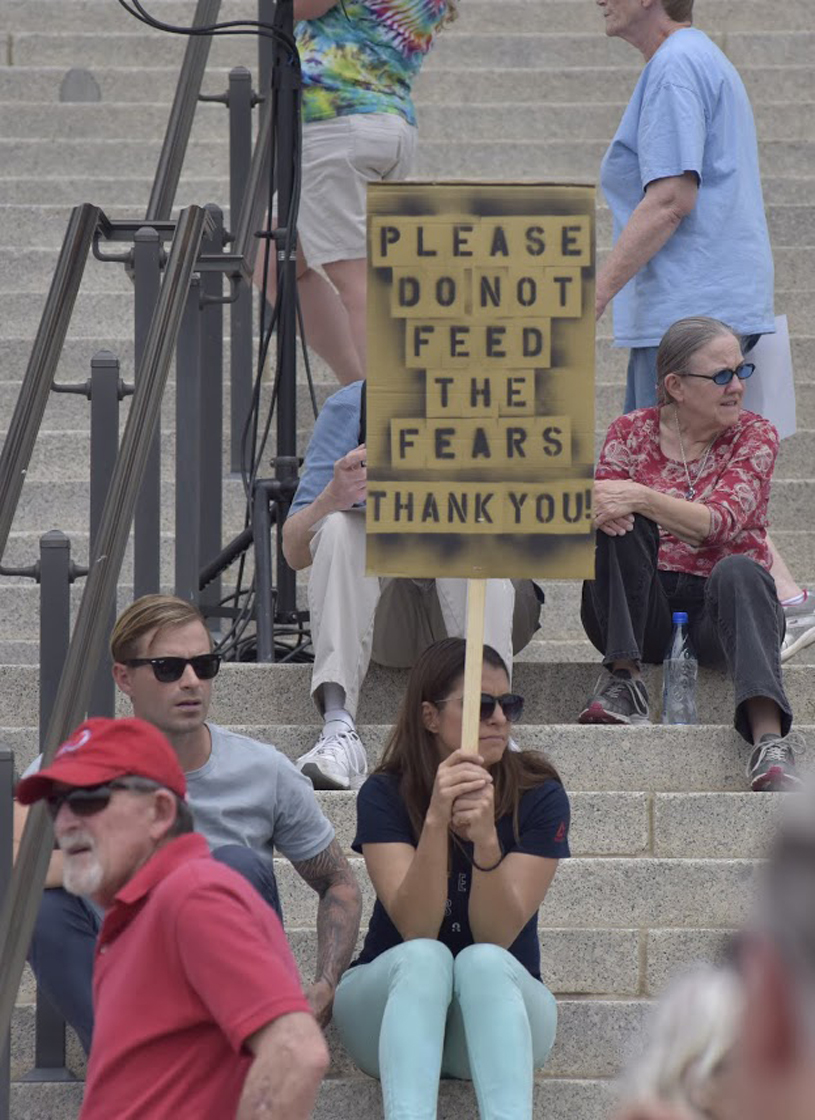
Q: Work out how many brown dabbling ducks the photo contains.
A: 0